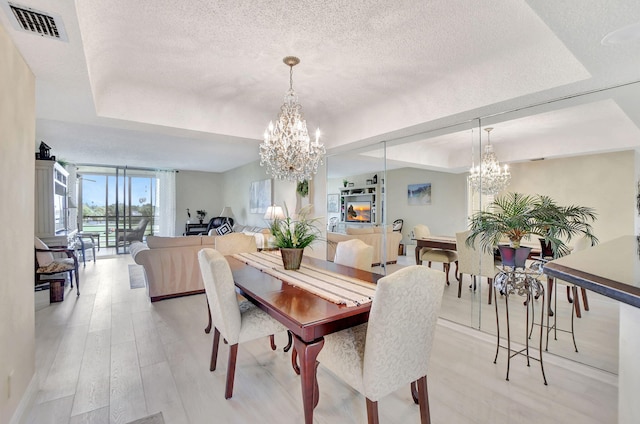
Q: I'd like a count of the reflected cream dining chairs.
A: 3